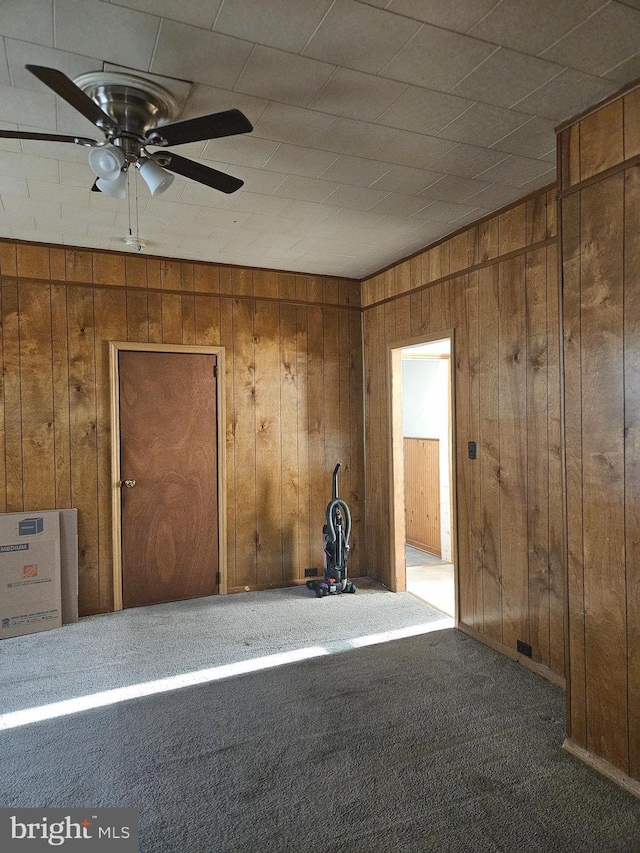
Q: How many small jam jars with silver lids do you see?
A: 0